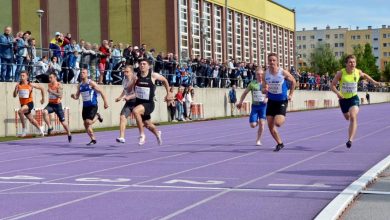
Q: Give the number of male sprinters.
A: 8